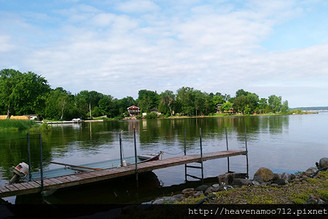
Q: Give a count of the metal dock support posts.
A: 8